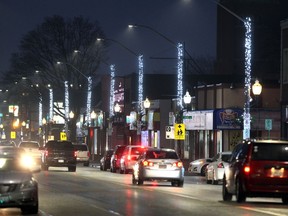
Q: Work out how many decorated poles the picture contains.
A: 8